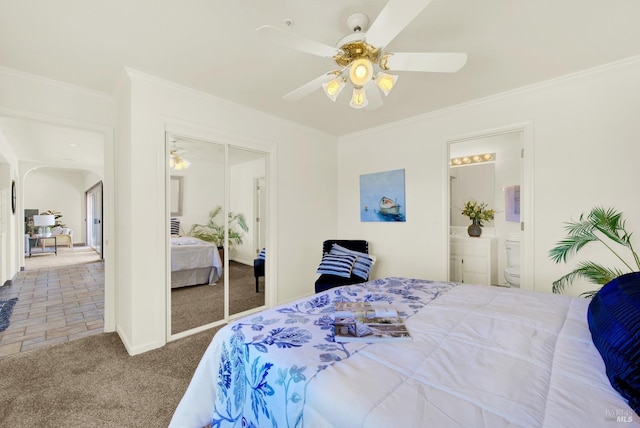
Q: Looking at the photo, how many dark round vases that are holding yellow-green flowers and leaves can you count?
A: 1